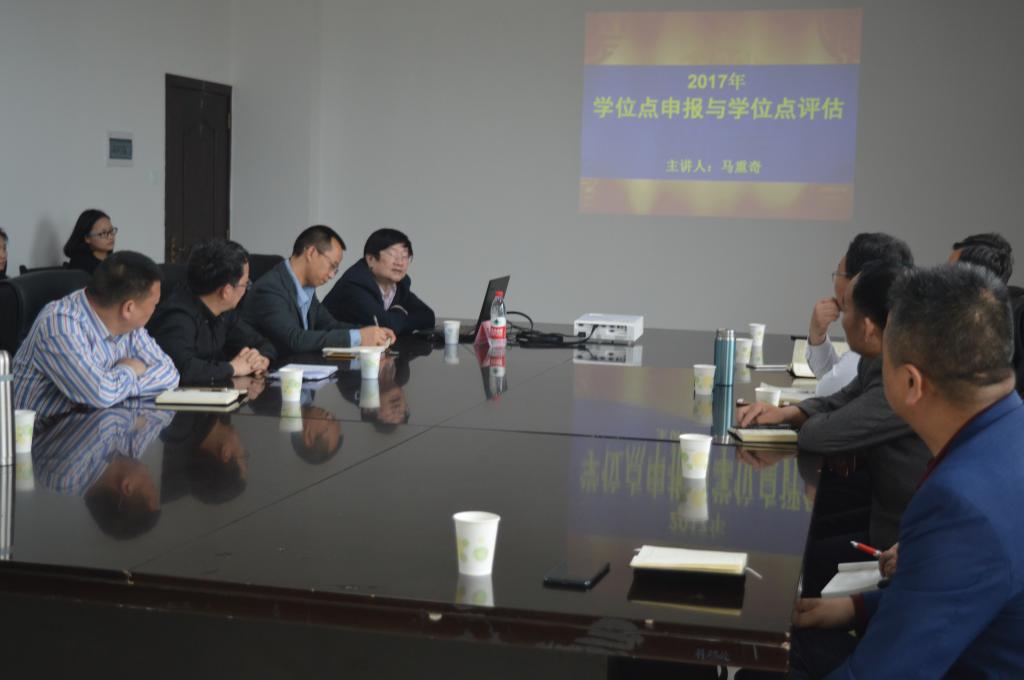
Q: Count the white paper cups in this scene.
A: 10